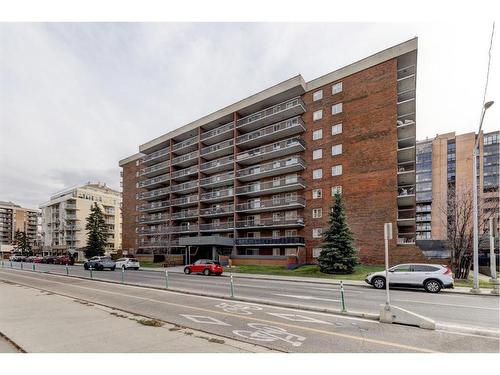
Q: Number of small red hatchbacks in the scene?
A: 1